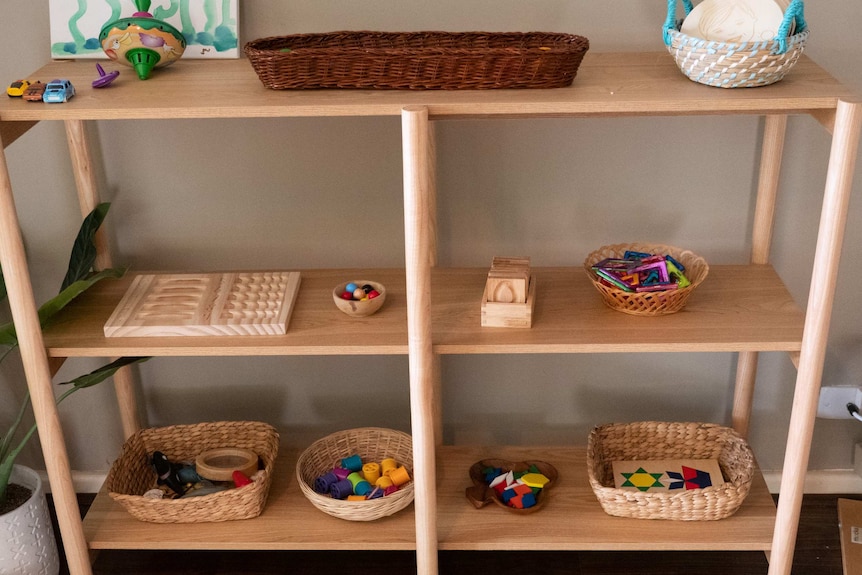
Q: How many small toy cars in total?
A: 3